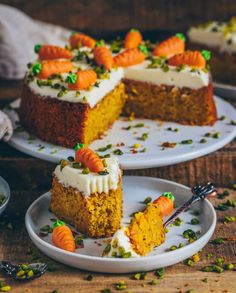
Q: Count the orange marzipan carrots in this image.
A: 12